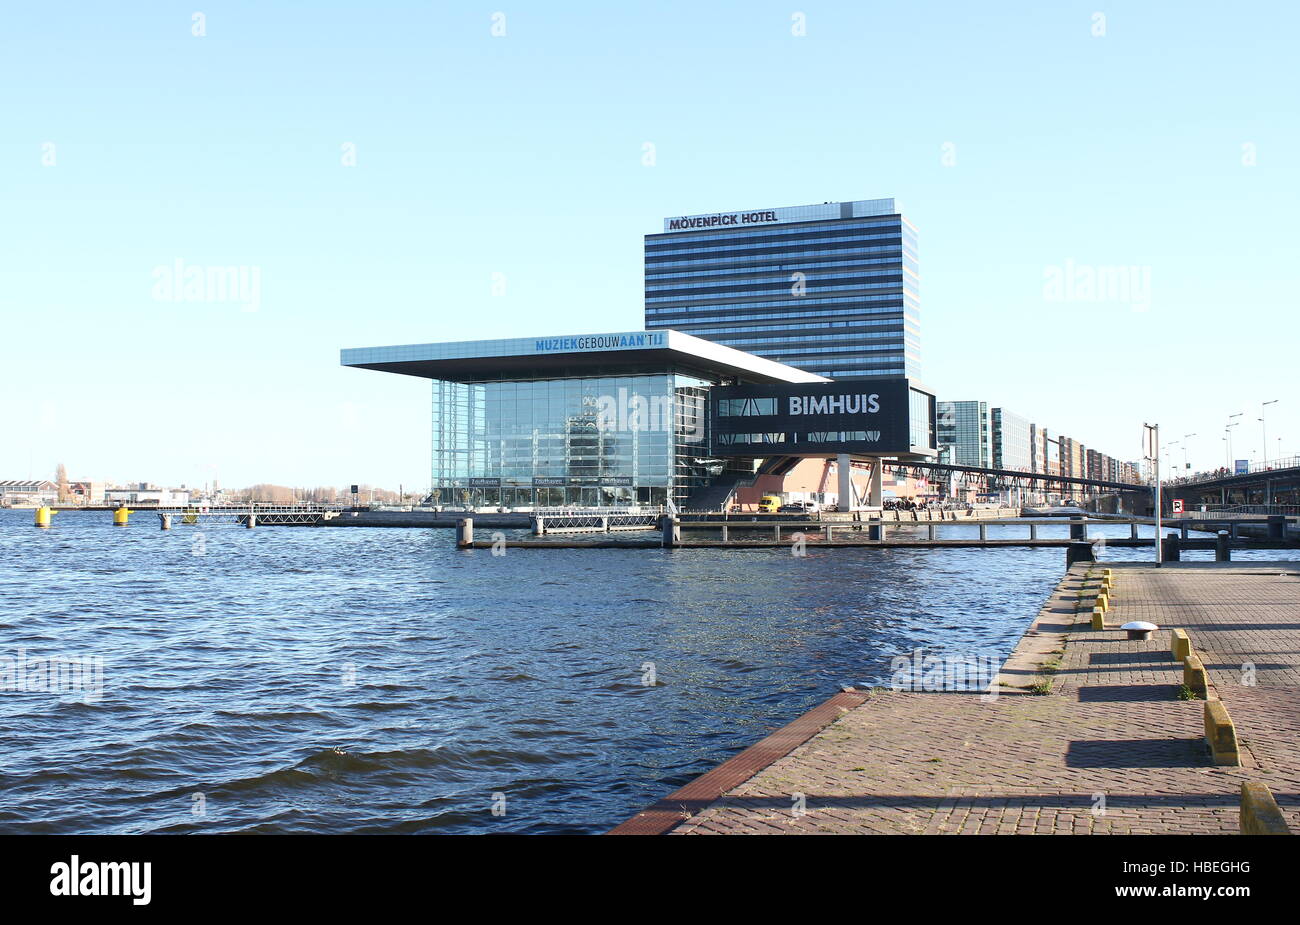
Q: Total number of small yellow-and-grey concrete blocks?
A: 9